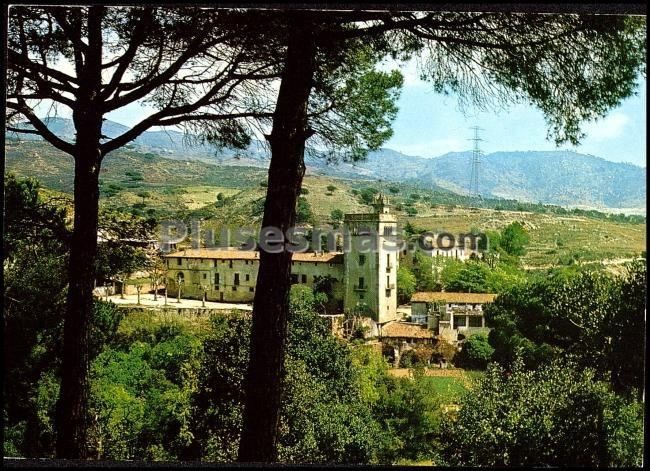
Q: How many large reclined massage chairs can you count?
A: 0